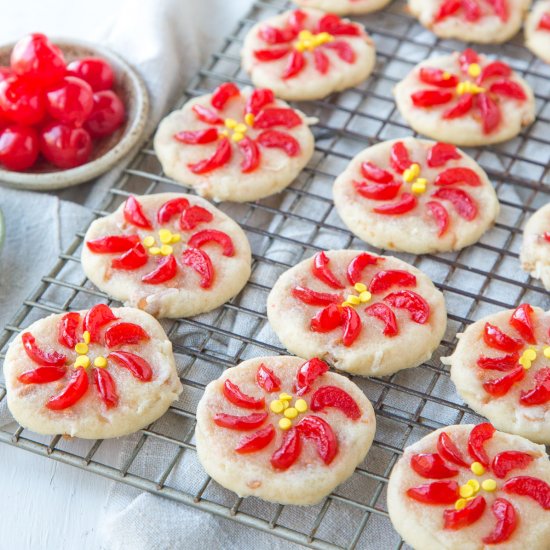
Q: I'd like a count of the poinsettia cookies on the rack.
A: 14